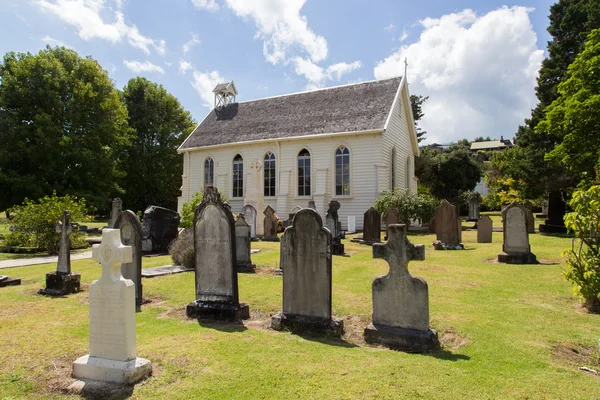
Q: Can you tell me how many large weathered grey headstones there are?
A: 3